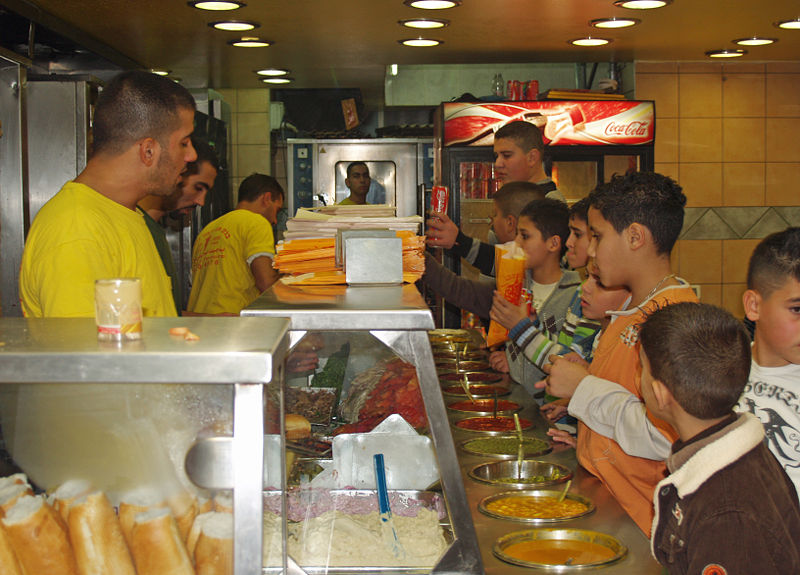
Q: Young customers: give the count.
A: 8